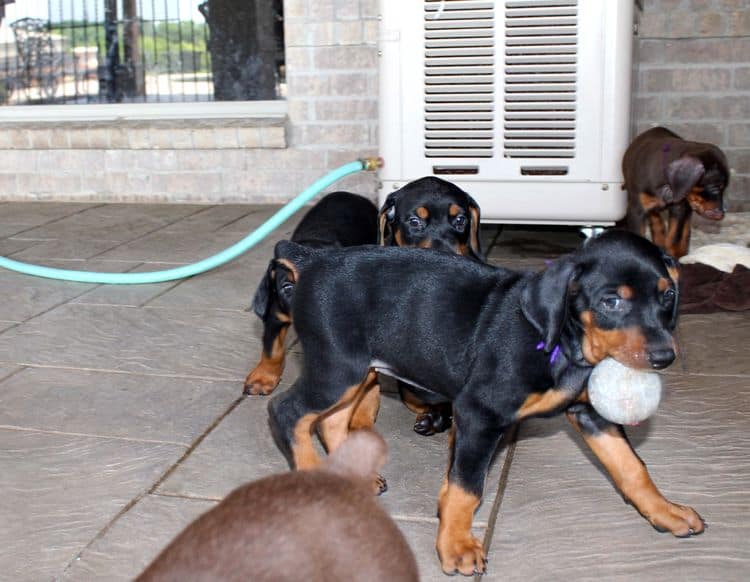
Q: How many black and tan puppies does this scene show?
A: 3